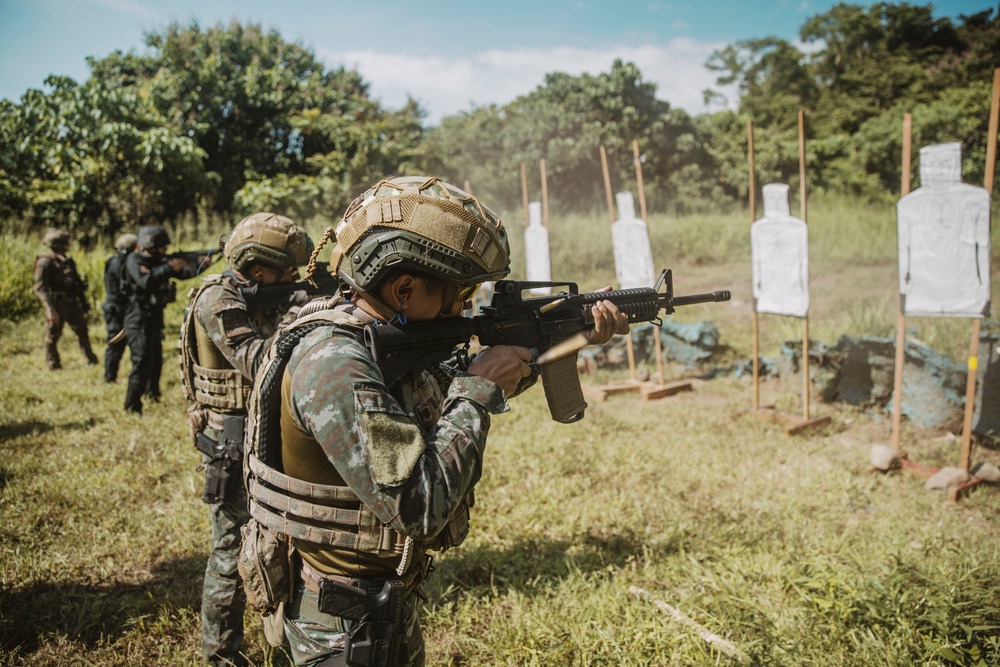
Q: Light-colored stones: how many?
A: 3